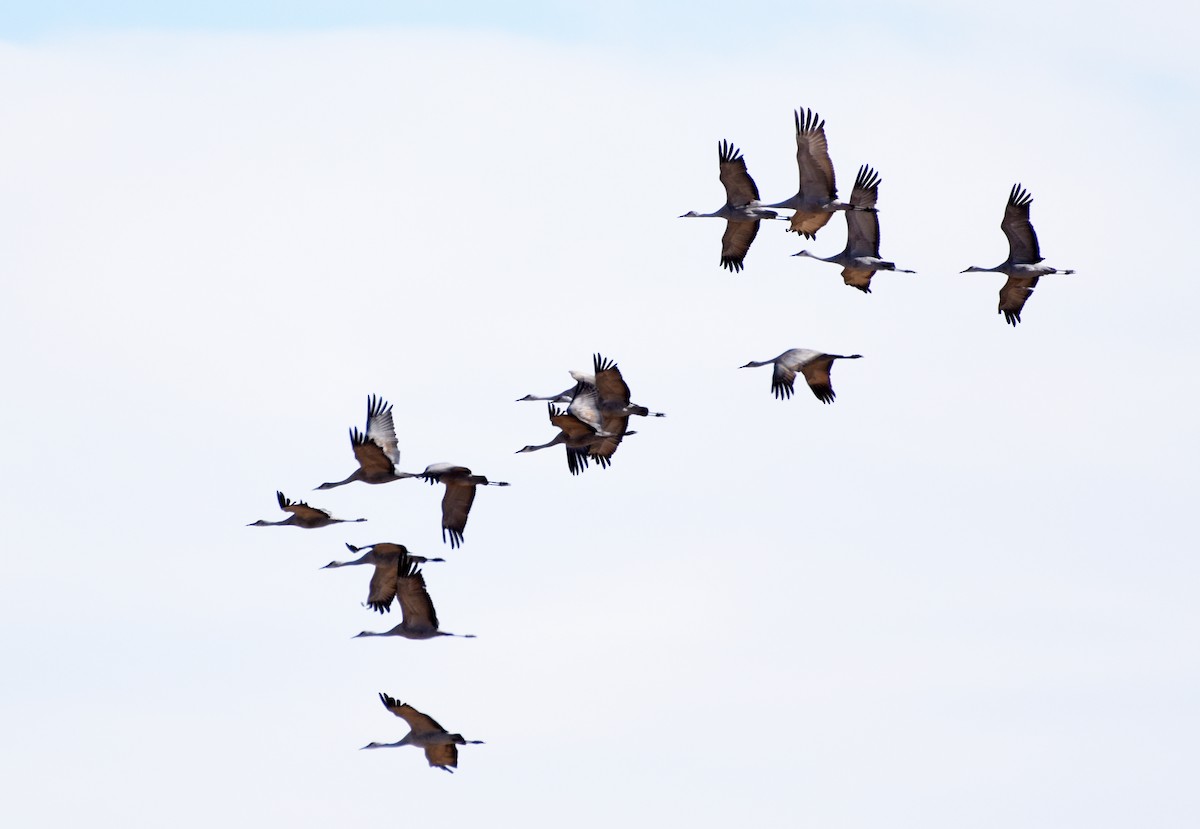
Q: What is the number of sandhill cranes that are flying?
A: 14